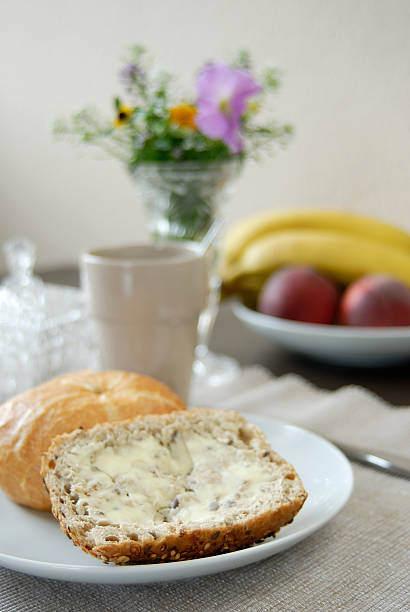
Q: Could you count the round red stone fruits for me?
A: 2